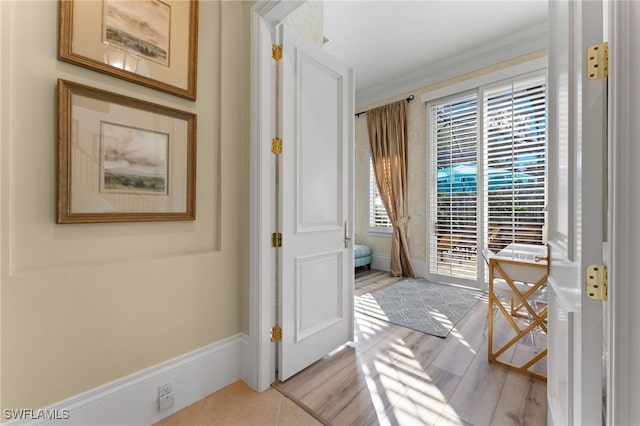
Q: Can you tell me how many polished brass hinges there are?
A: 6